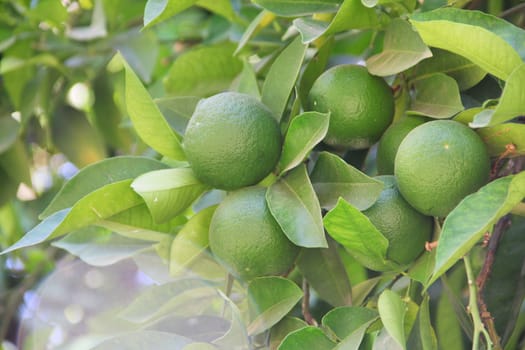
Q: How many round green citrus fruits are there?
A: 6